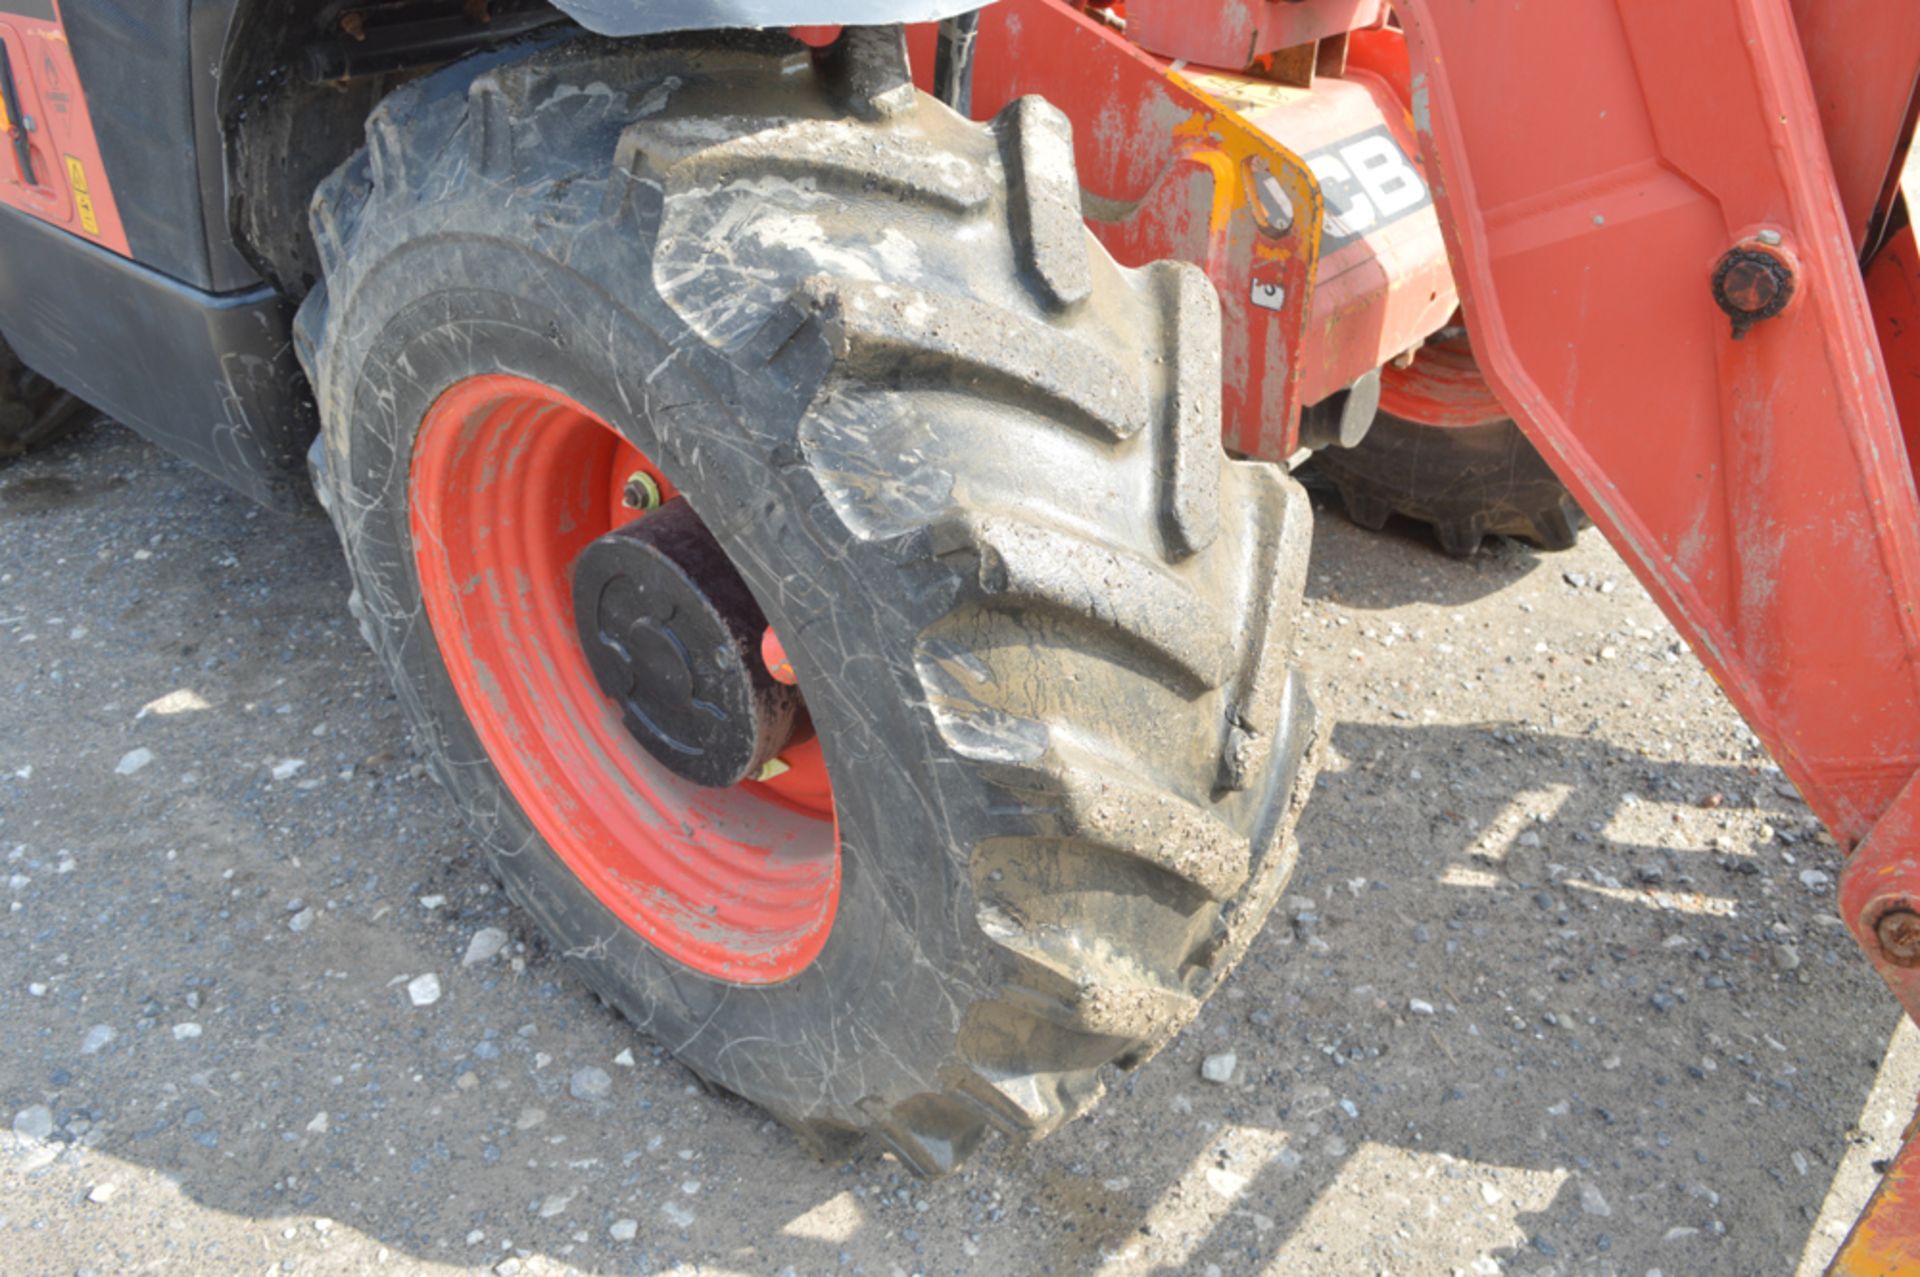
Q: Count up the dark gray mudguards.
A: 1